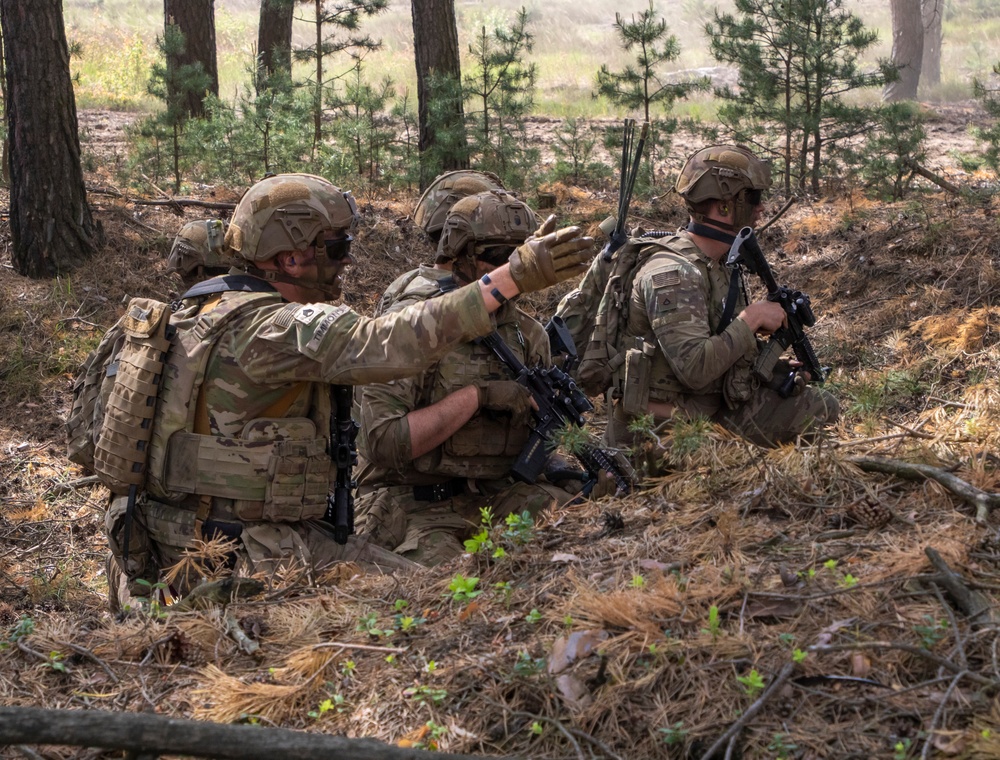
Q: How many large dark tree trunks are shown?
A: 4